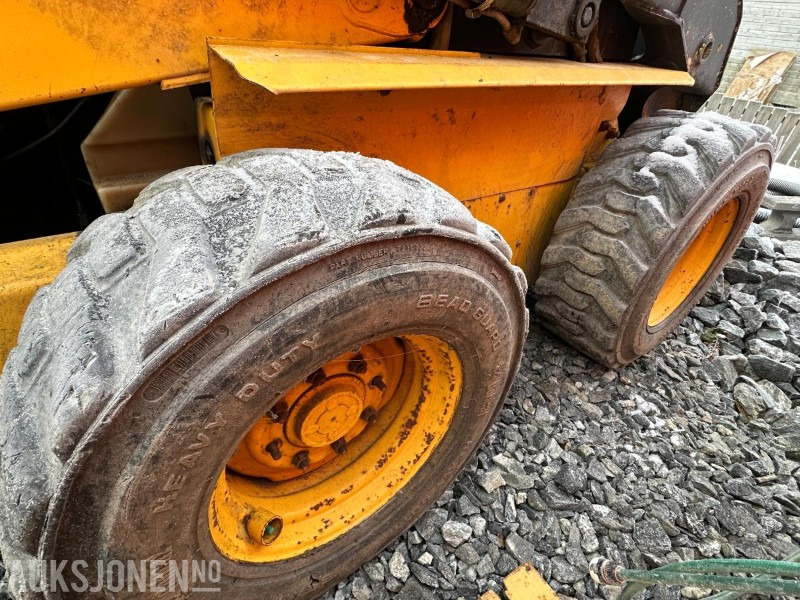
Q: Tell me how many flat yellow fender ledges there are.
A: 1